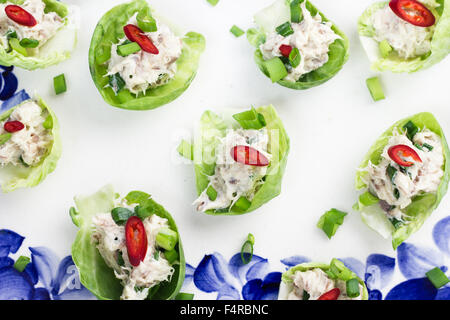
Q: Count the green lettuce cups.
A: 9